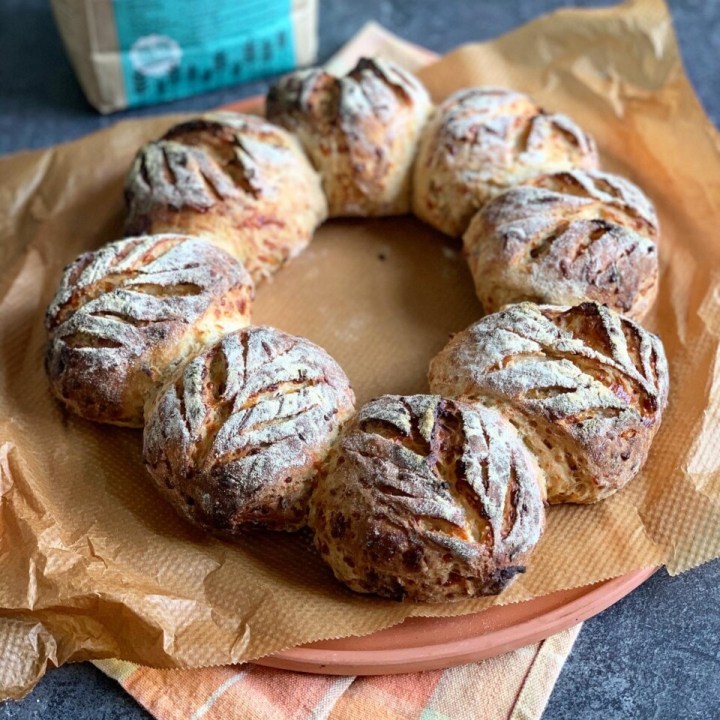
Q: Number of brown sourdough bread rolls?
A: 8